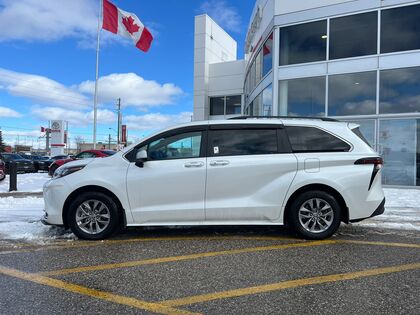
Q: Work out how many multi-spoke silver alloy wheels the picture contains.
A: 2